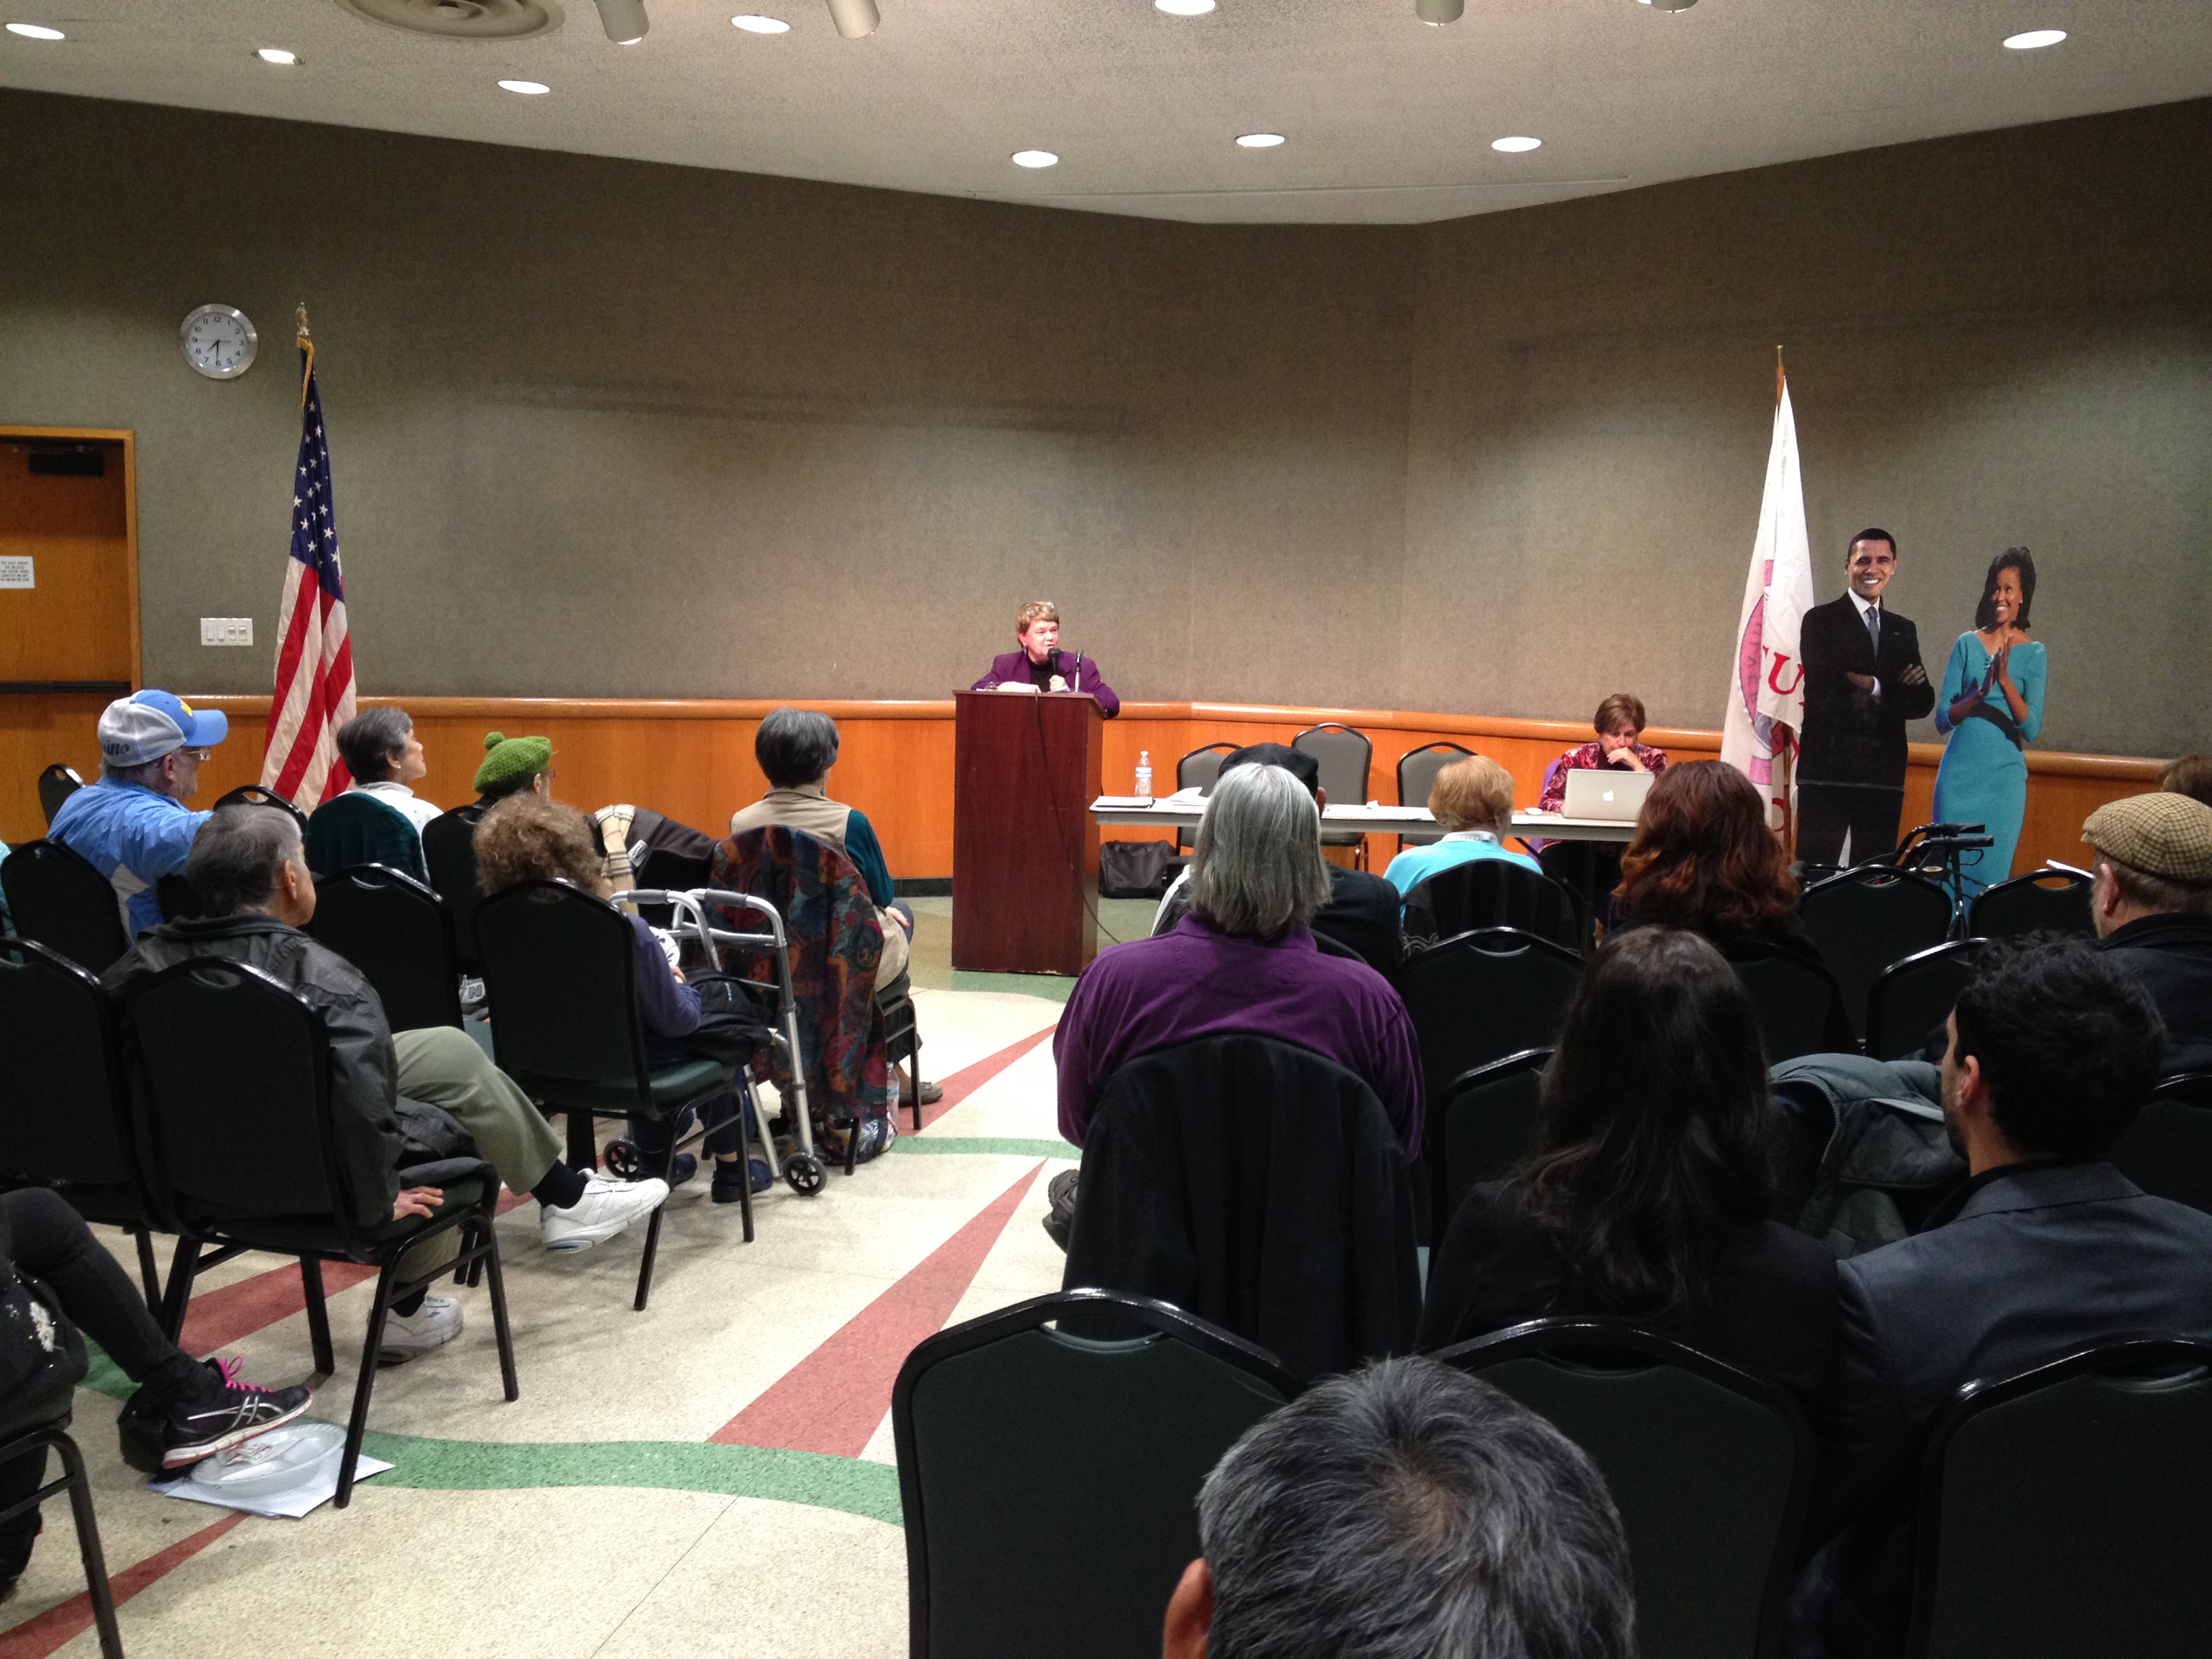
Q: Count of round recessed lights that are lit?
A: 9